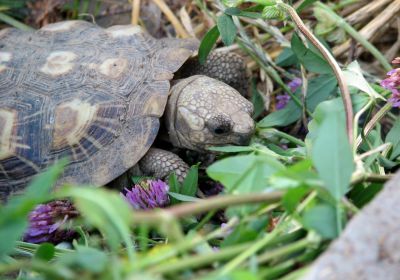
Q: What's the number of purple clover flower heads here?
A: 4